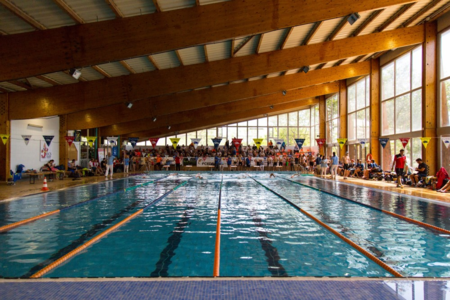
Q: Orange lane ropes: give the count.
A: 5